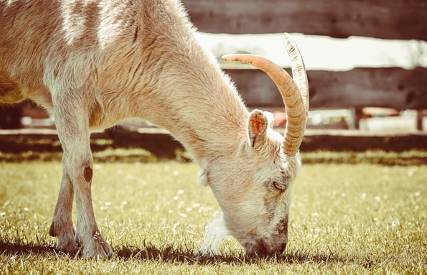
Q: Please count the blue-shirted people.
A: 0